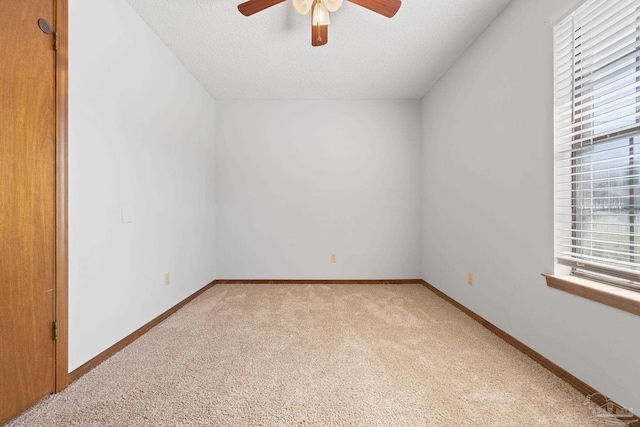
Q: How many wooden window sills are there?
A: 1